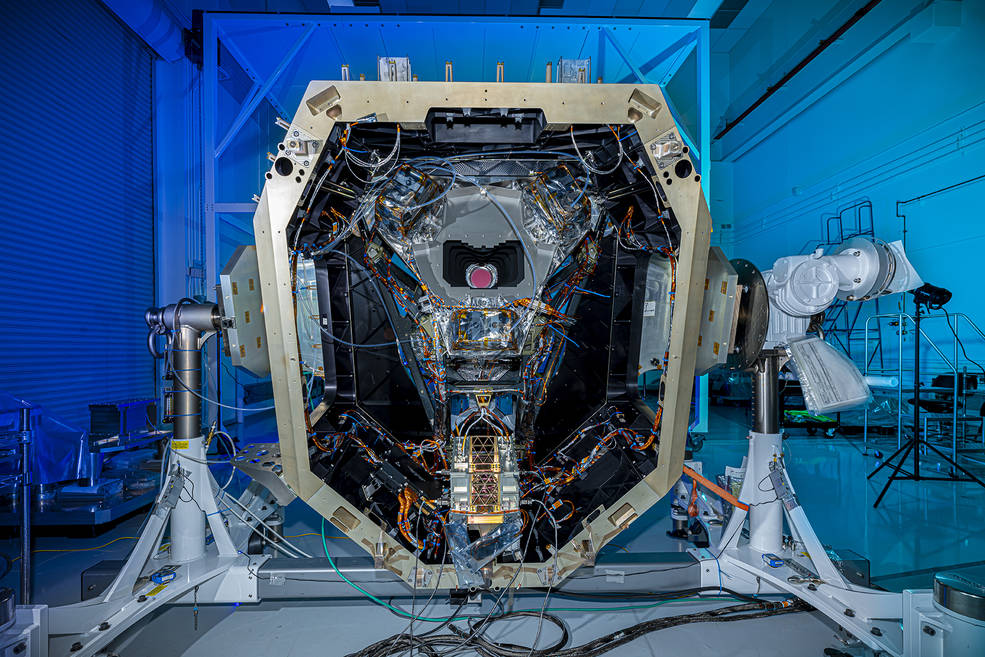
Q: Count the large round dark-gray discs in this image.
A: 1